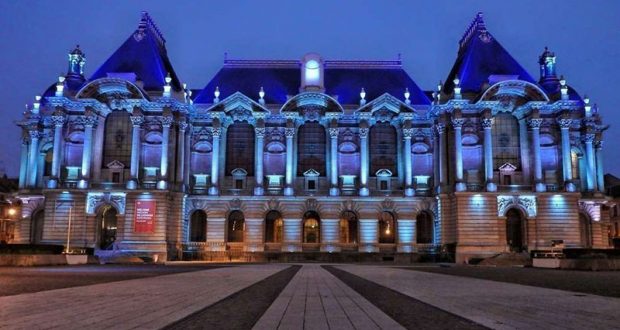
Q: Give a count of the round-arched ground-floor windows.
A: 7